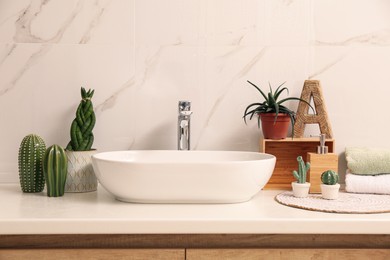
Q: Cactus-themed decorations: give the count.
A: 4